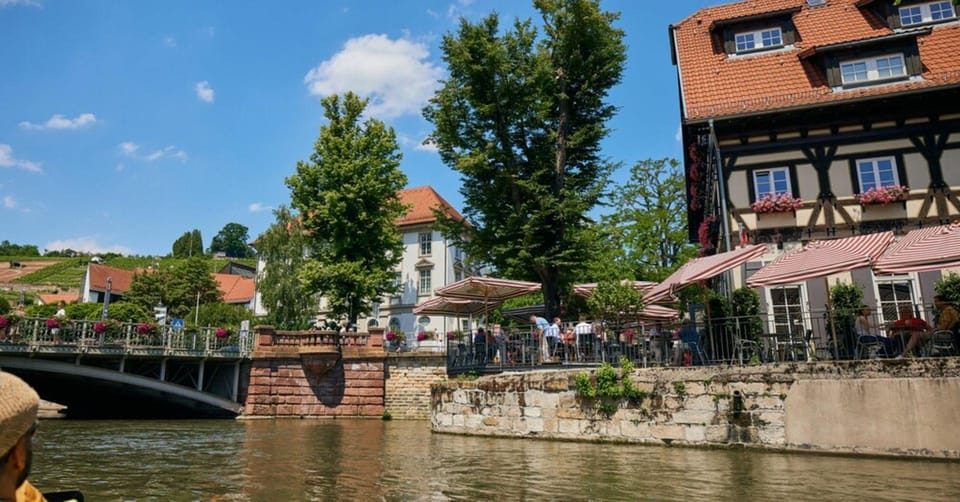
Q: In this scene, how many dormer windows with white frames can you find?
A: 3